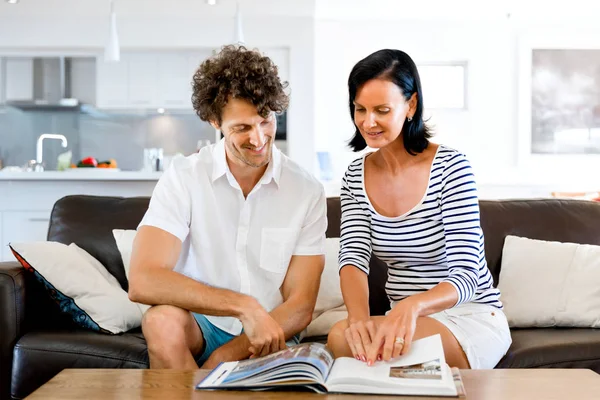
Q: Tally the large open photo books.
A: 1